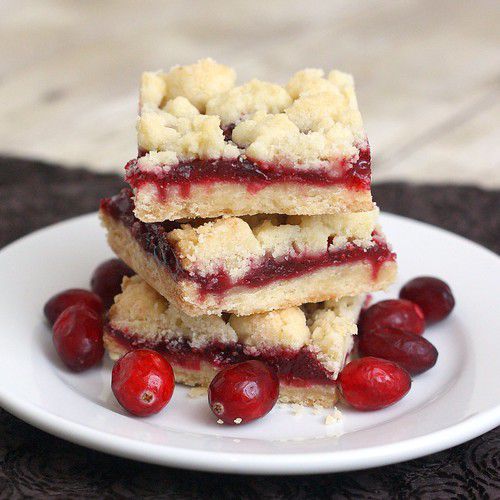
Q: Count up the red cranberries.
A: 9